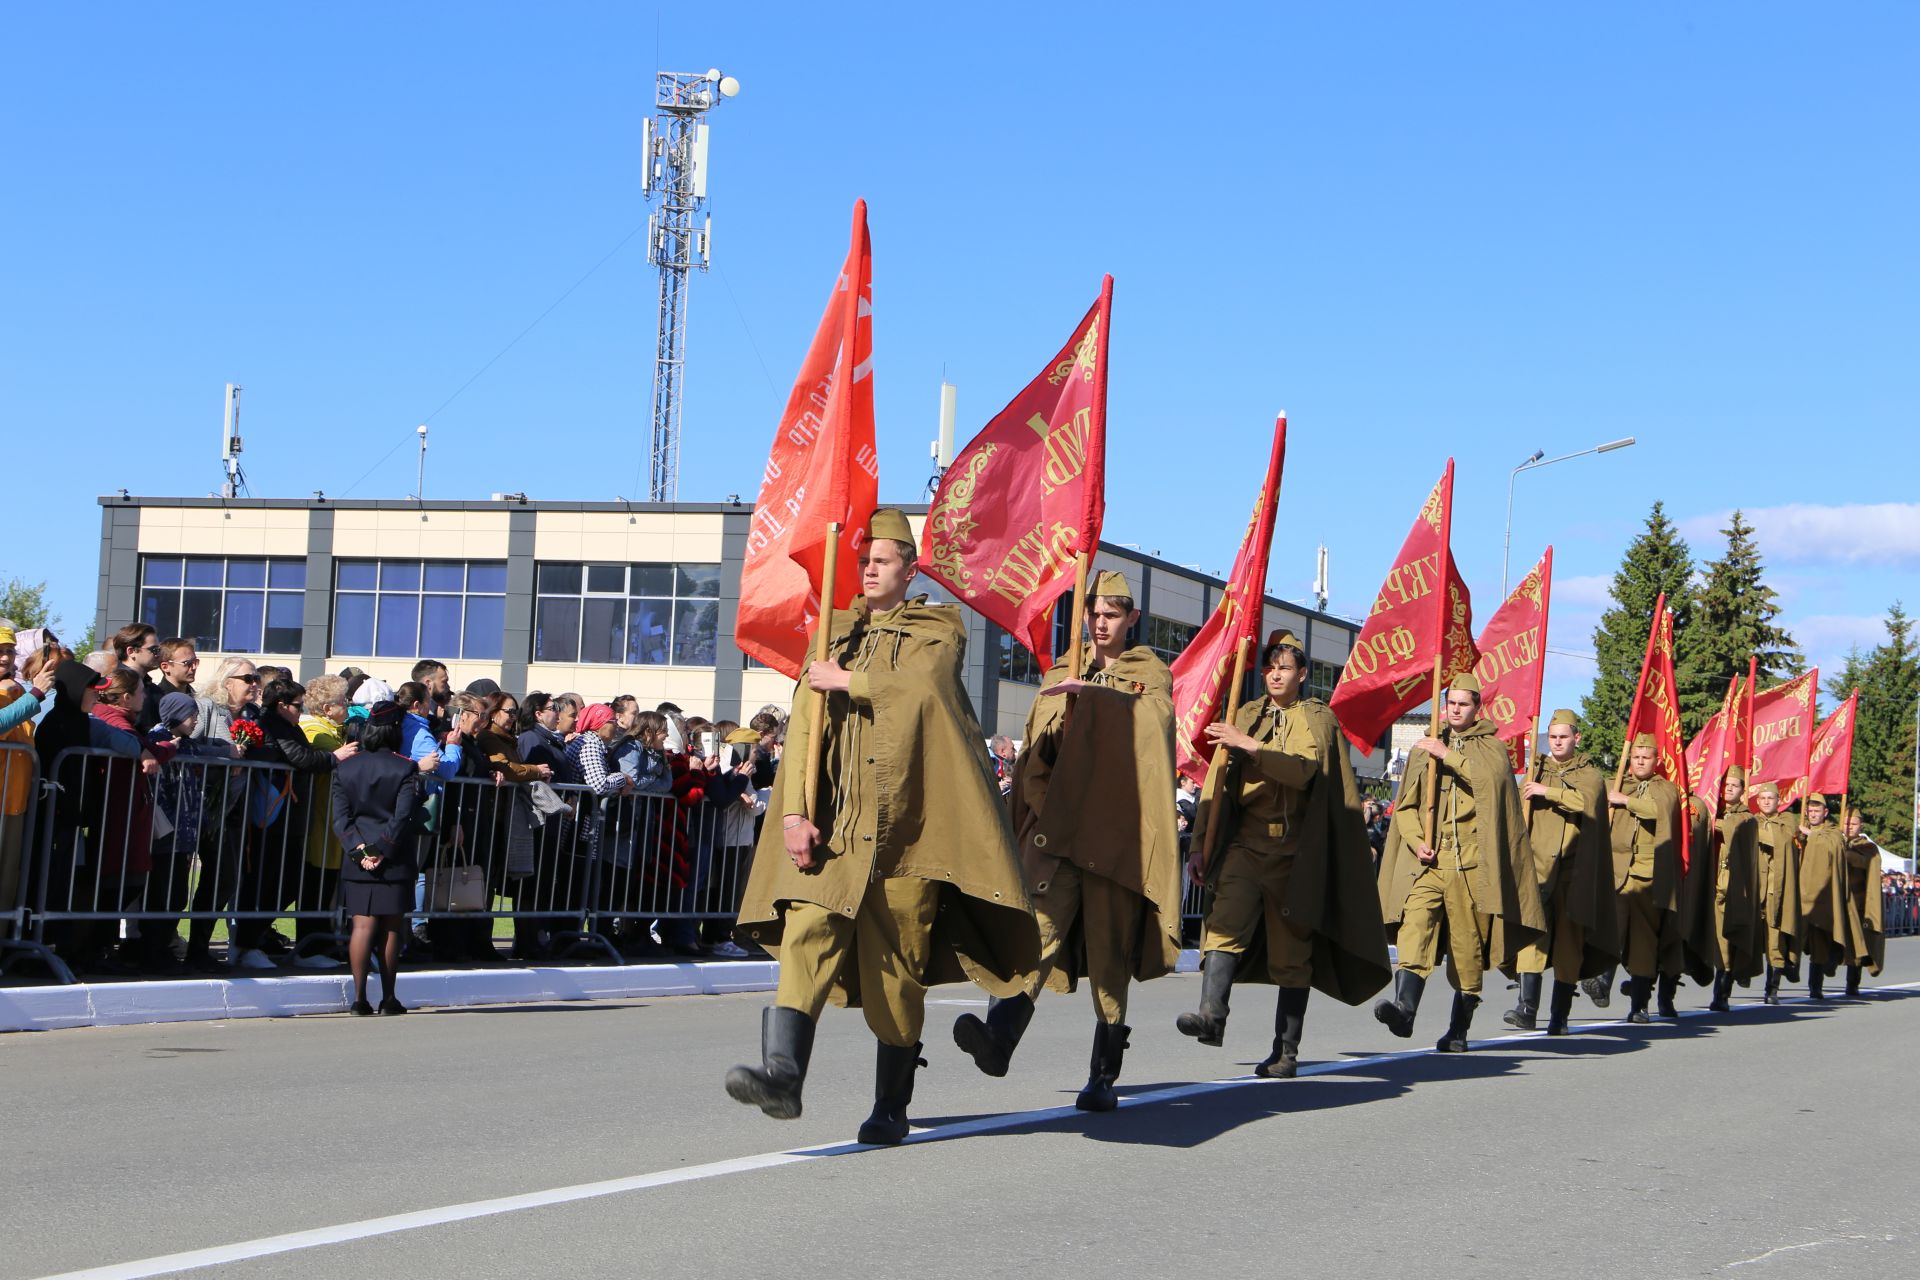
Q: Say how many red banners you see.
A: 11